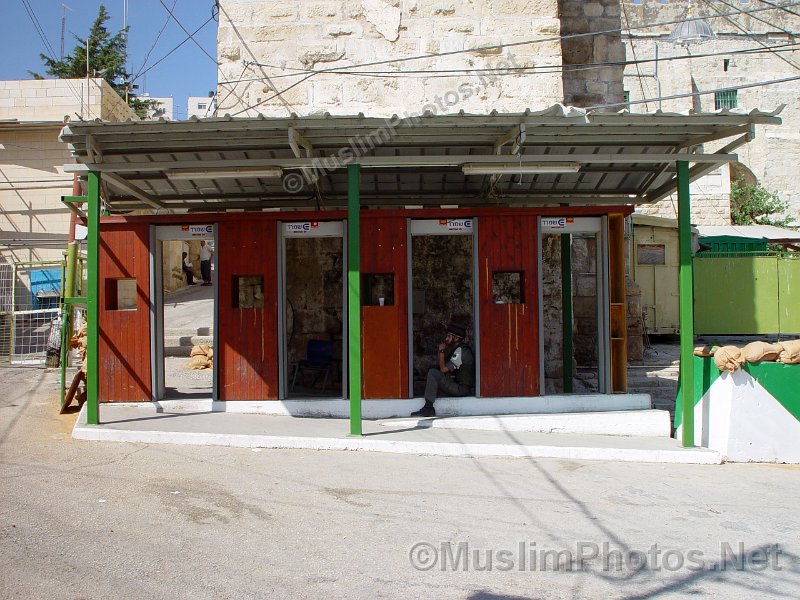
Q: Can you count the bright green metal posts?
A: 3